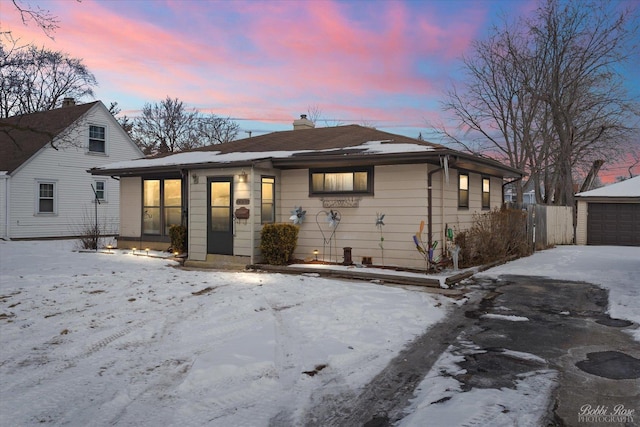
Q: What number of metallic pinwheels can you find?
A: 3